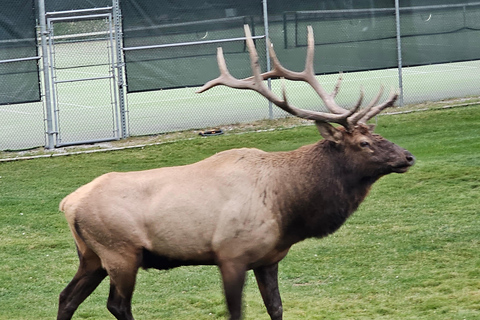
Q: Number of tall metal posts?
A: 4